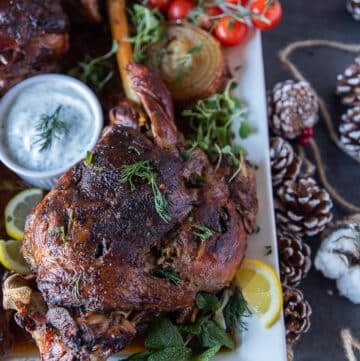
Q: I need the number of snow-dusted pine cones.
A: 7